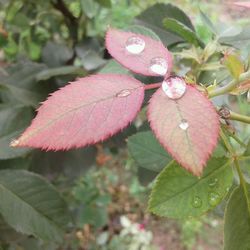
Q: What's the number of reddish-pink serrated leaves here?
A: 3